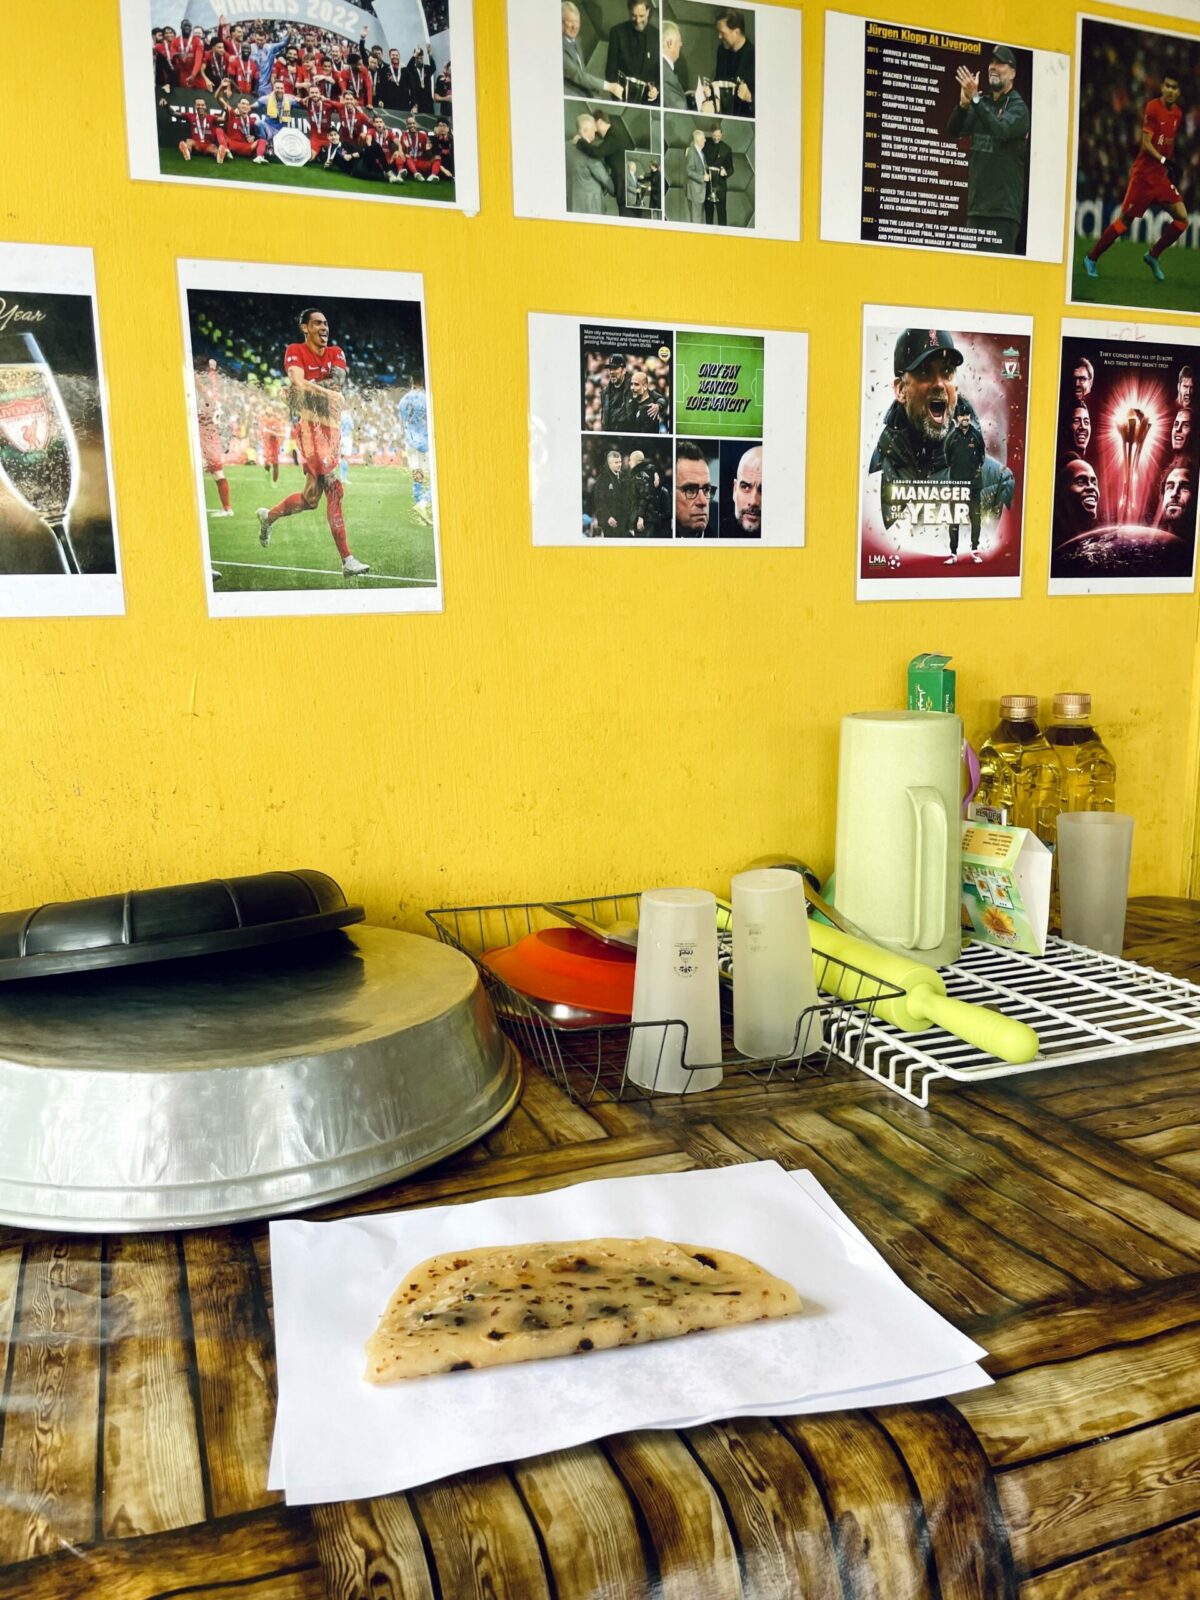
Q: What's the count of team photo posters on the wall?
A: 1